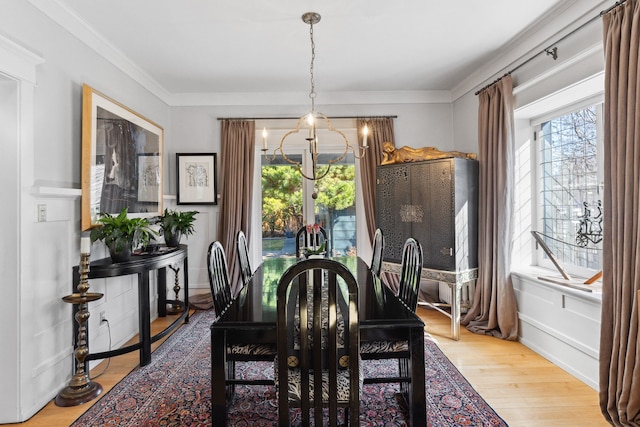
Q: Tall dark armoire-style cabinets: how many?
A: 1